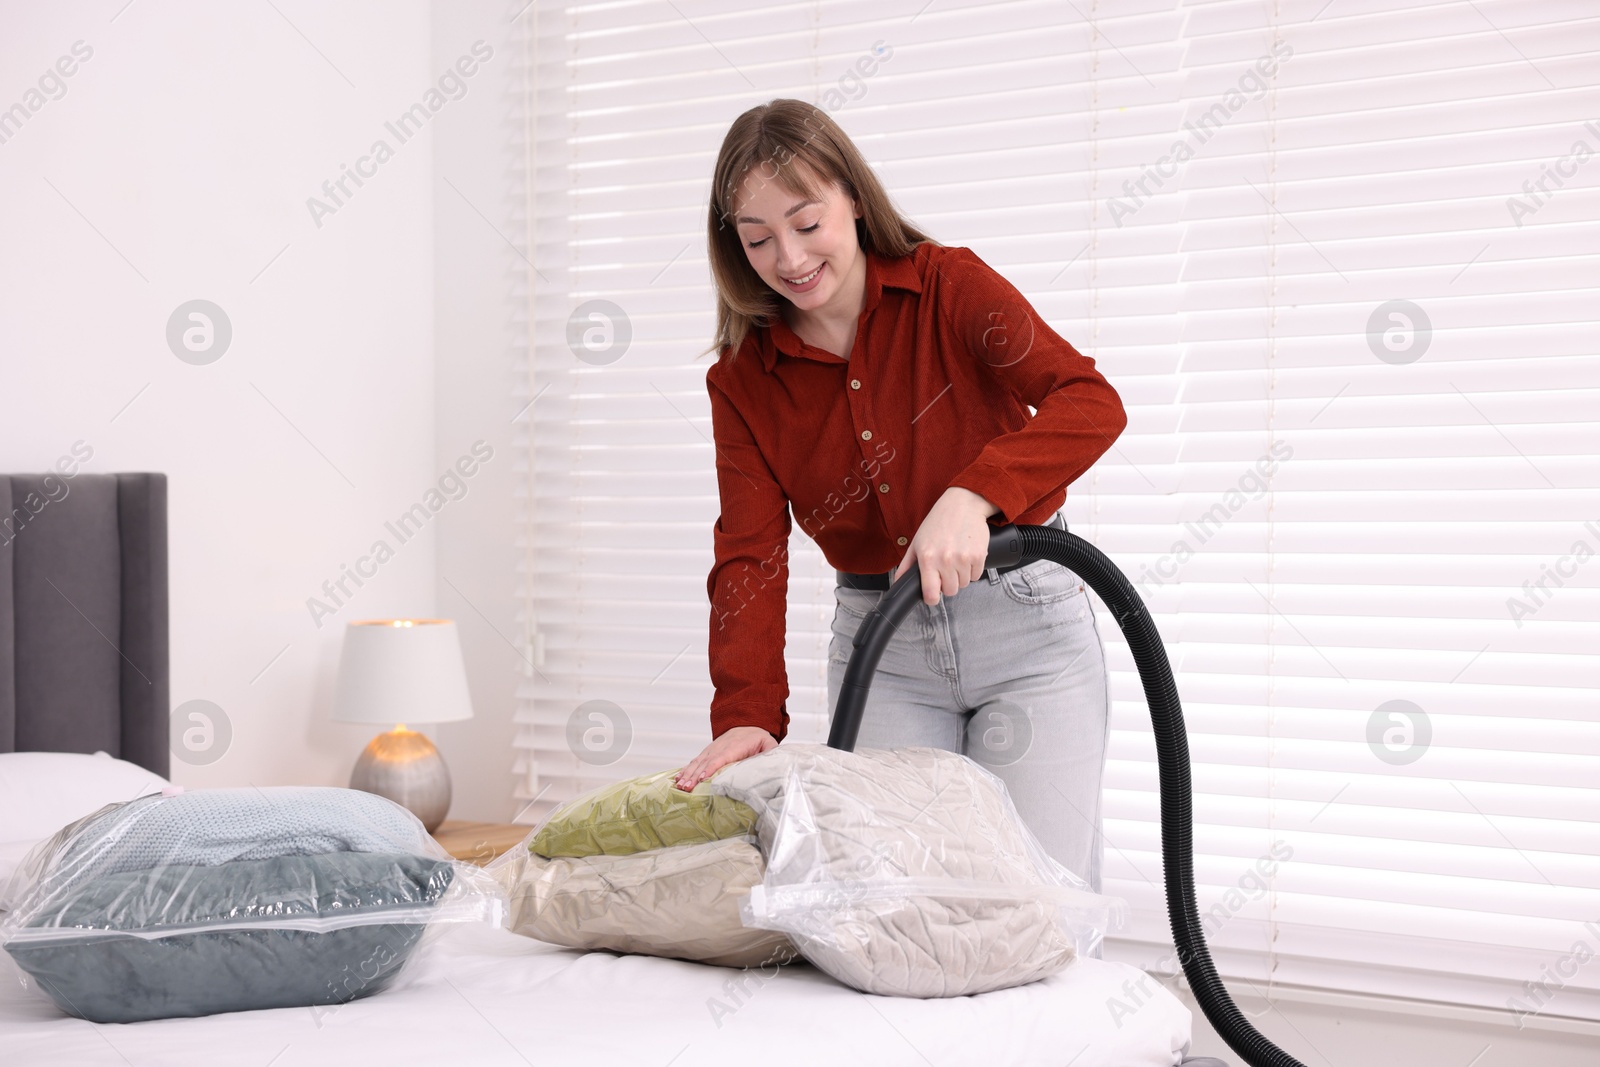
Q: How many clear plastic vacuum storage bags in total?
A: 3